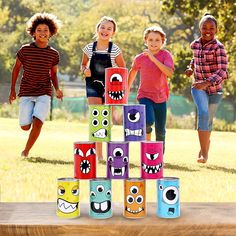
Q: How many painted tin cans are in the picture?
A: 10